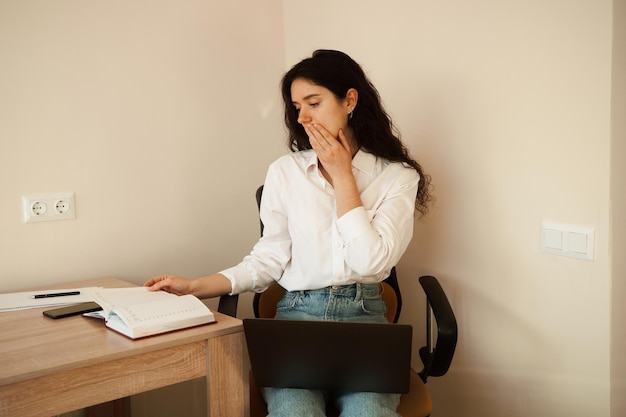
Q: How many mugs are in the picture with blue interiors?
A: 0